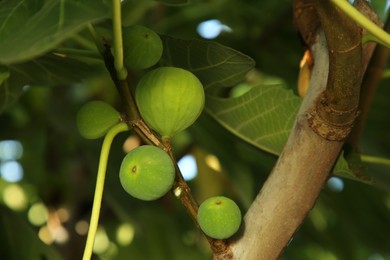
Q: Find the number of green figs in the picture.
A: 5